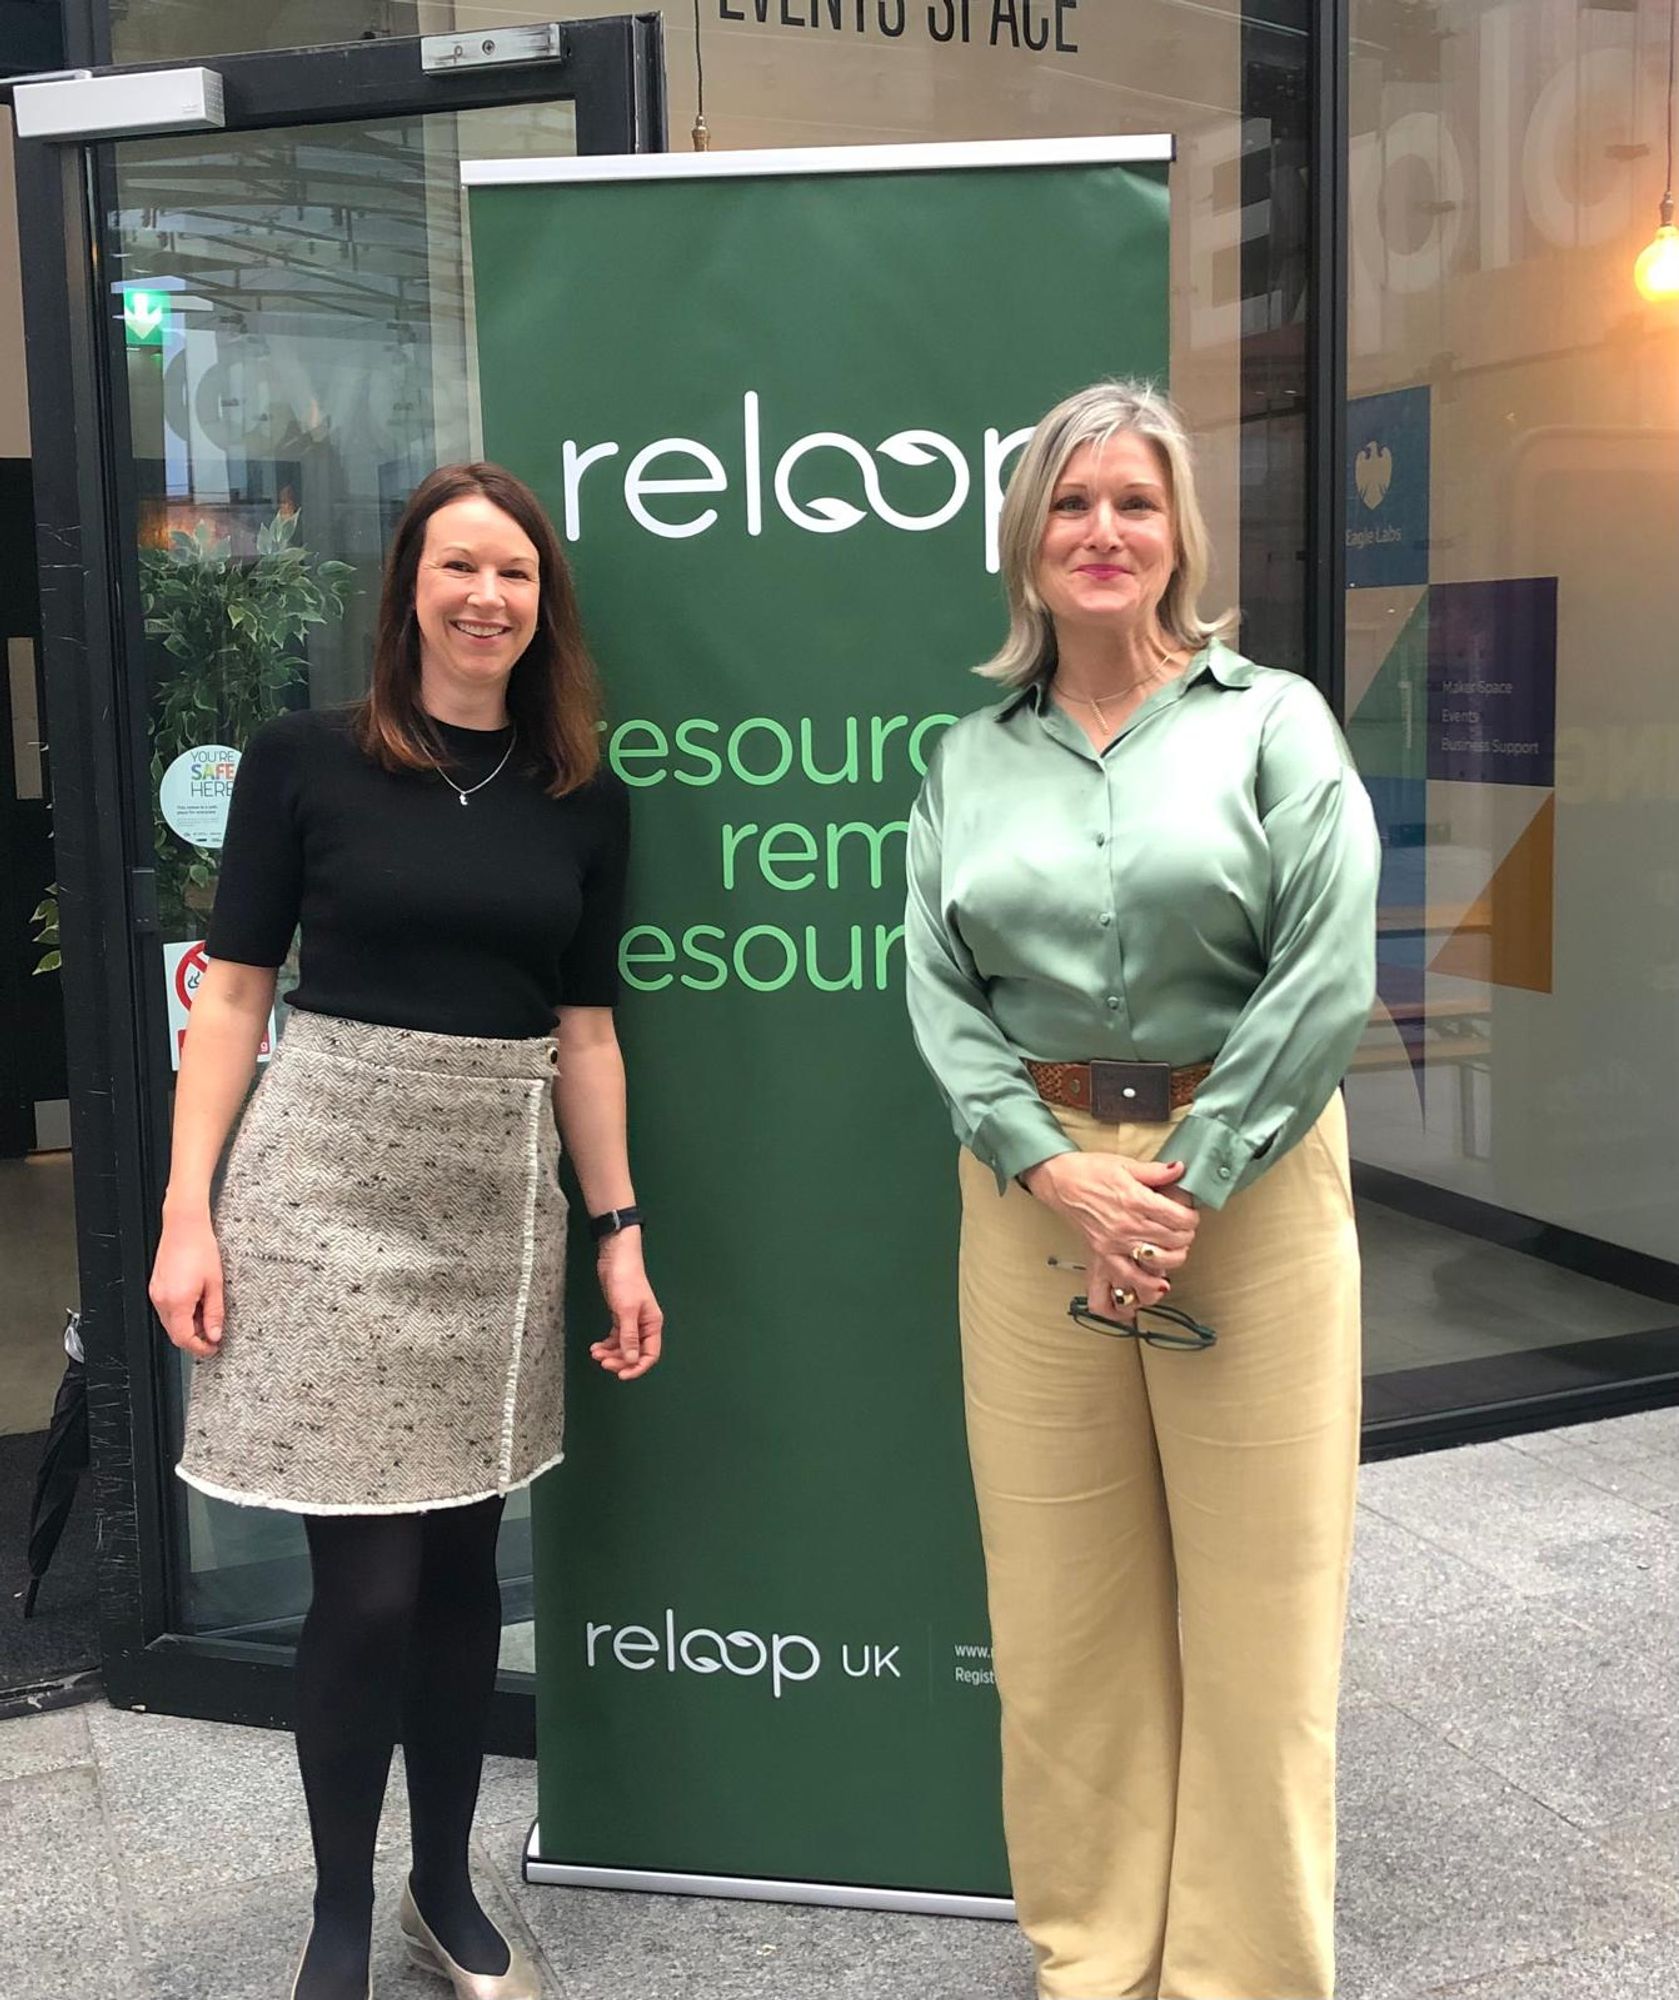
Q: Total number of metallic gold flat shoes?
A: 2